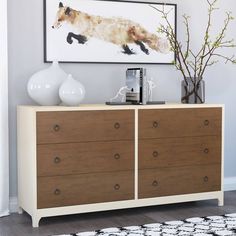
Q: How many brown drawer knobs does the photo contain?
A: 12